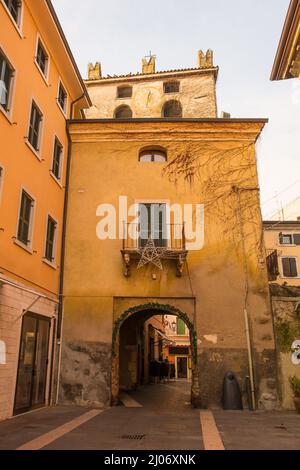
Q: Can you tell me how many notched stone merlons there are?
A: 3